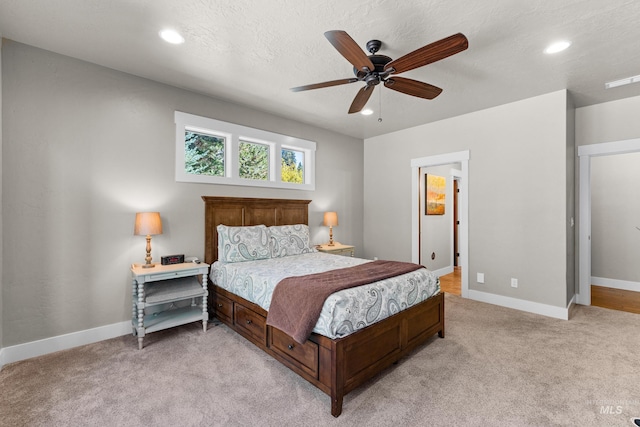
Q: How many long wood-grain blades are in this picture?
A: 5